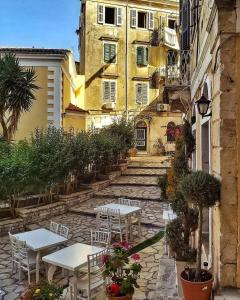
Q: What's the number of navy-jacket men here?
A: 0